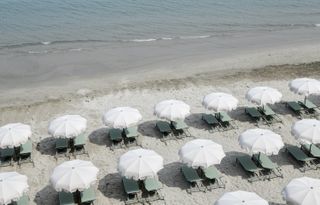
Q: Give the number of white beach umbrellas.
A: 15